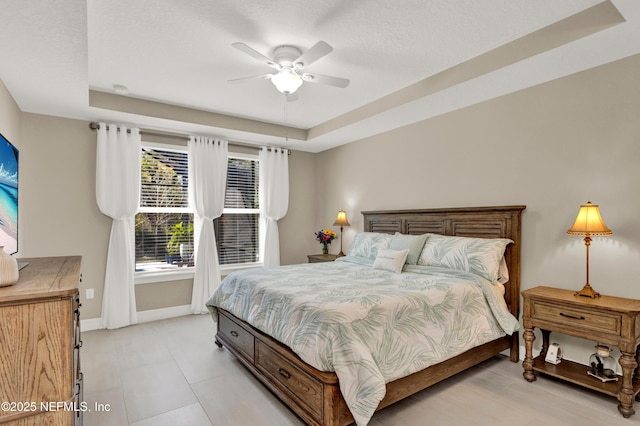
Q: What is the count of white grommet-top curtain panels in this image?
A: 3